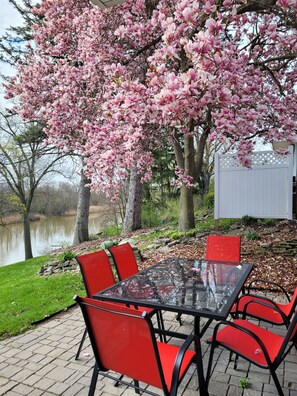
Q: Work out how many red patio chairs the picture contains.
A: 6